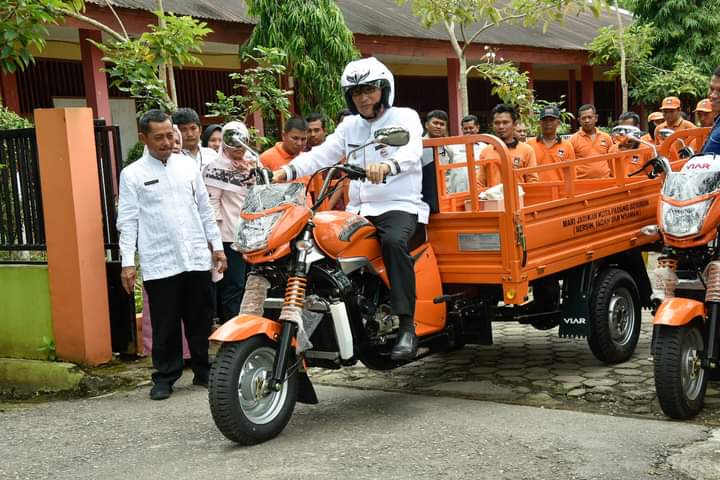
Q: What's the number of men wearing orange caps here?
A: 3